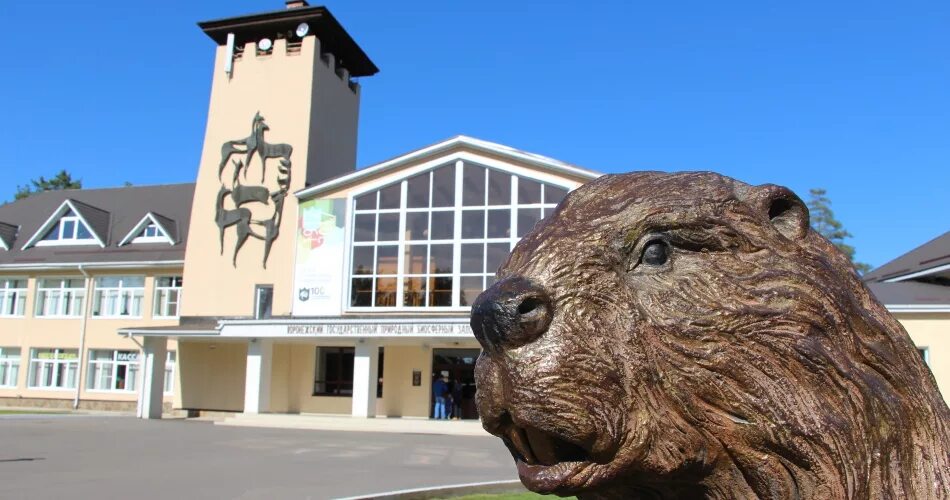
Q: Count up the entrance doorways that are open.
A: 1